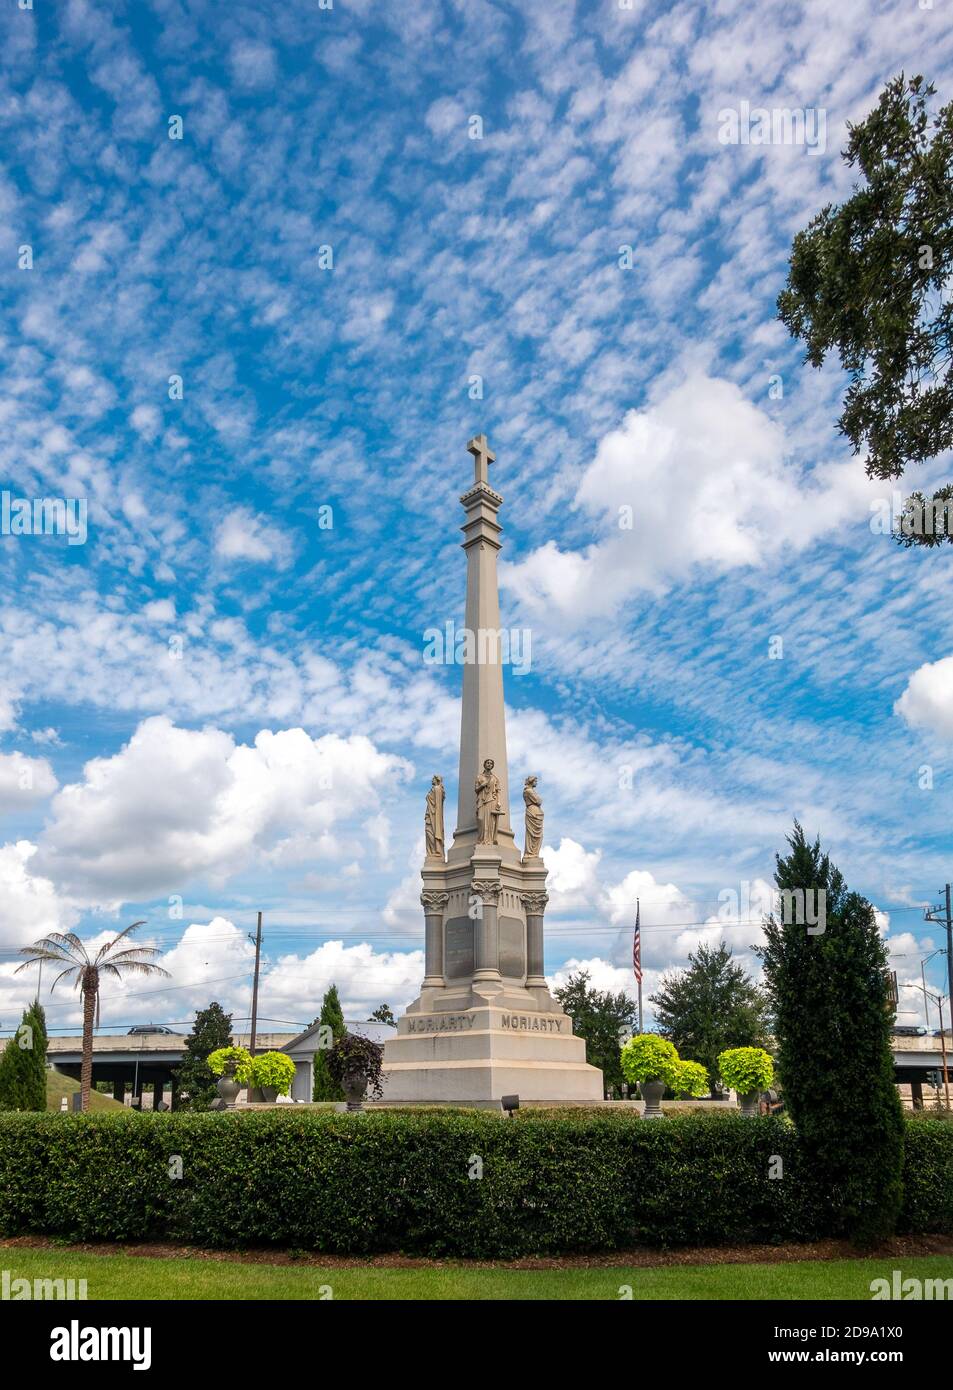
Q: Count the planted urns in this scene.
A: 6